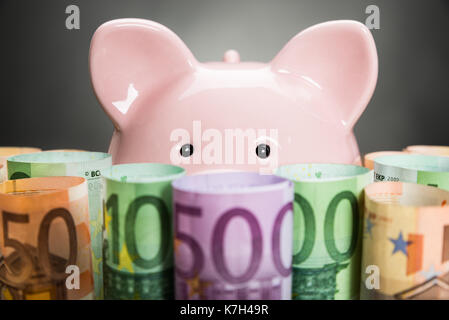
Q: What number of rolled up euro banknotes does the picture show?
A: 11